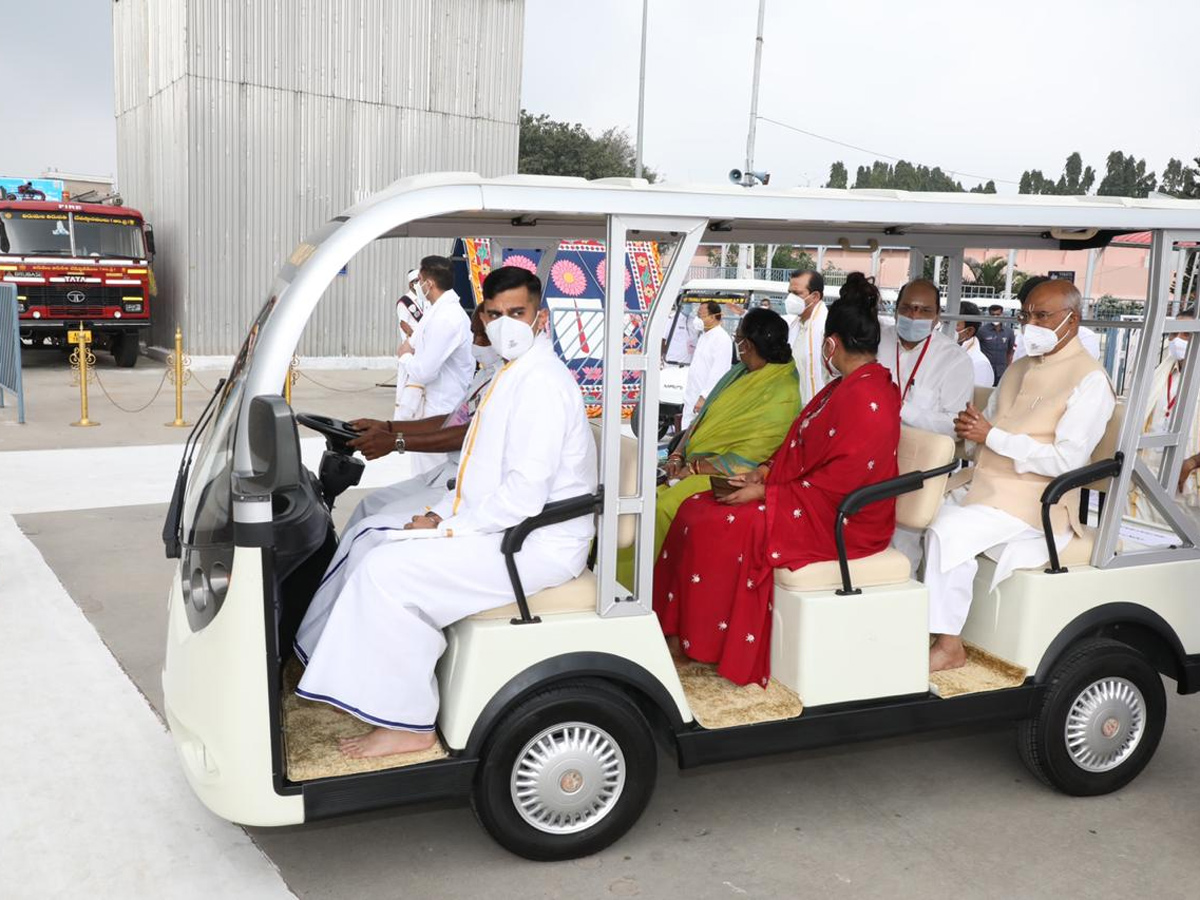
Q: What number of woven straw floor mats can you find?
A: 3